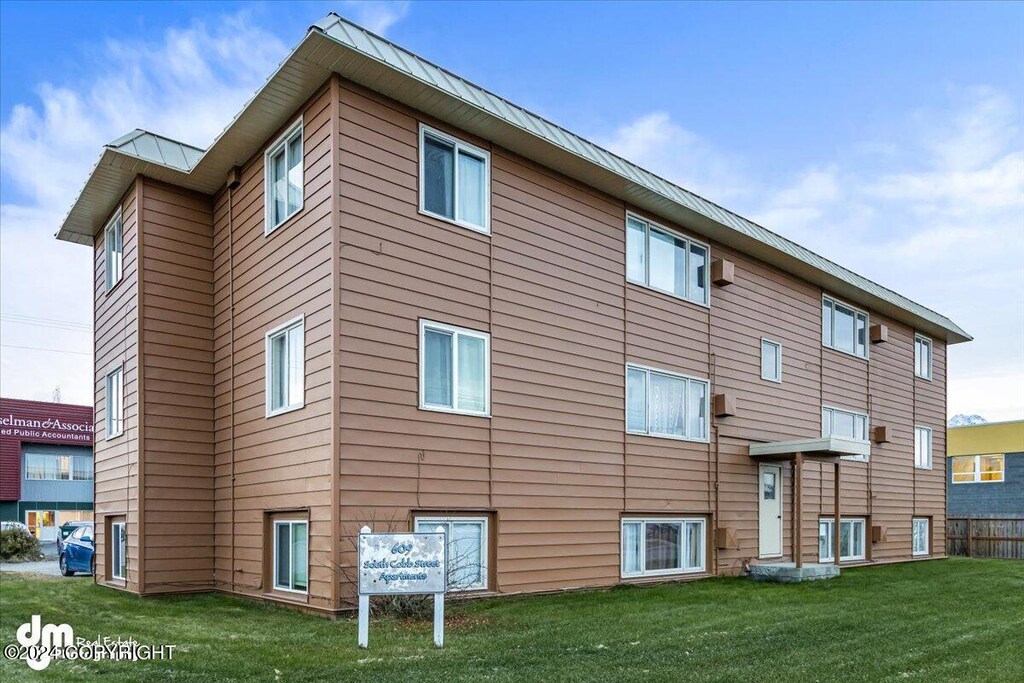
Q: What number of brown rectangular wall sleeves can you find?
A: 6